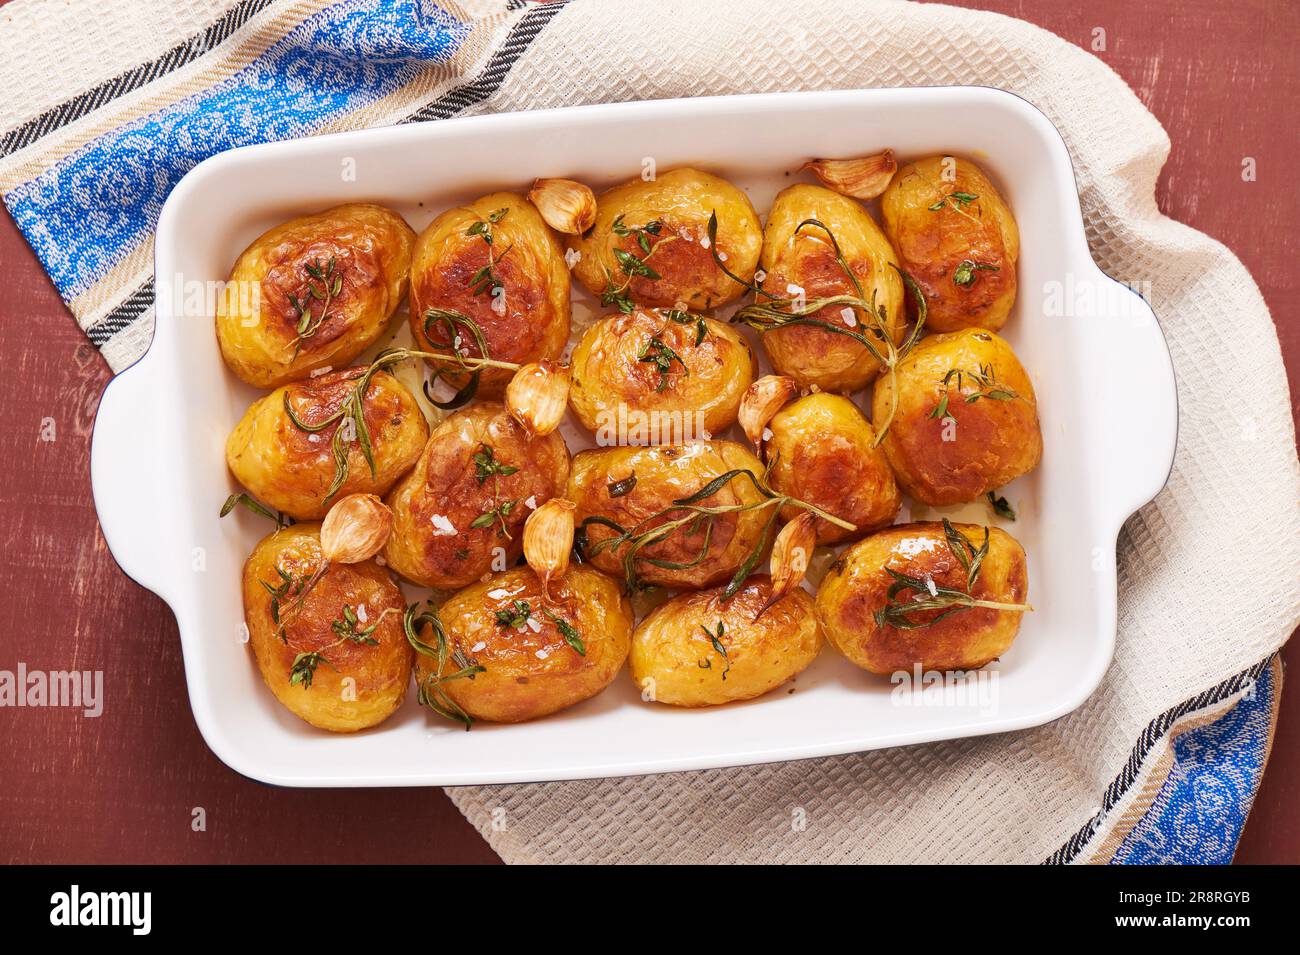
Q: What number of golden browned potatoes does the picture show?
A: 15